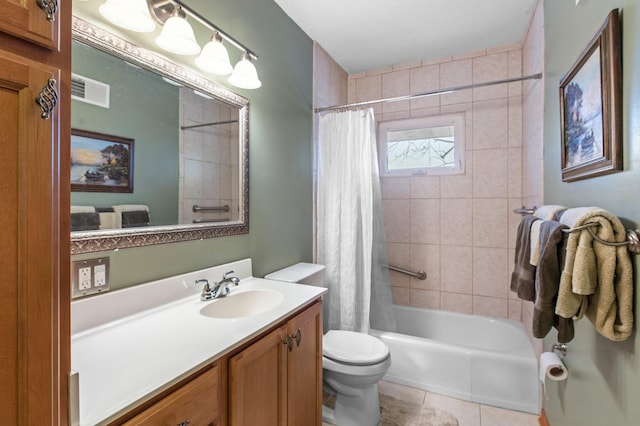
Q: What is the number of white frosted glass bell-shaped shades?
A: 4